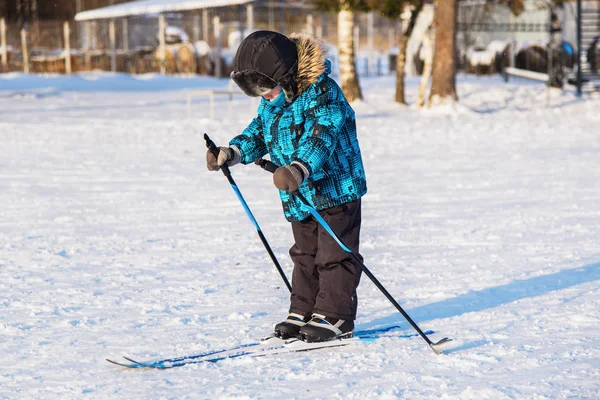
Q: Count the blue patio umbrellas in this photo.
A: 0